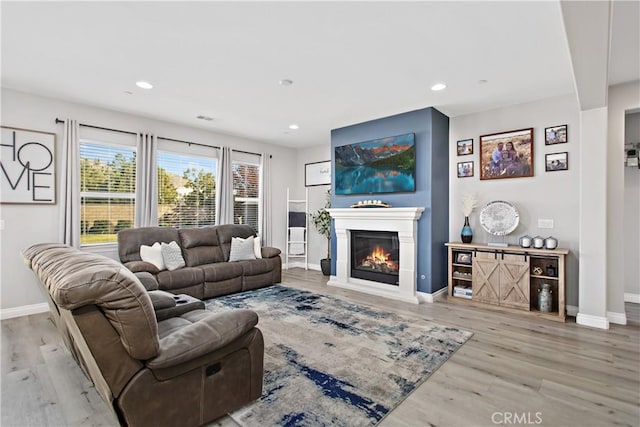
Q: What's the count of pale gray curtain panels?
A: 4